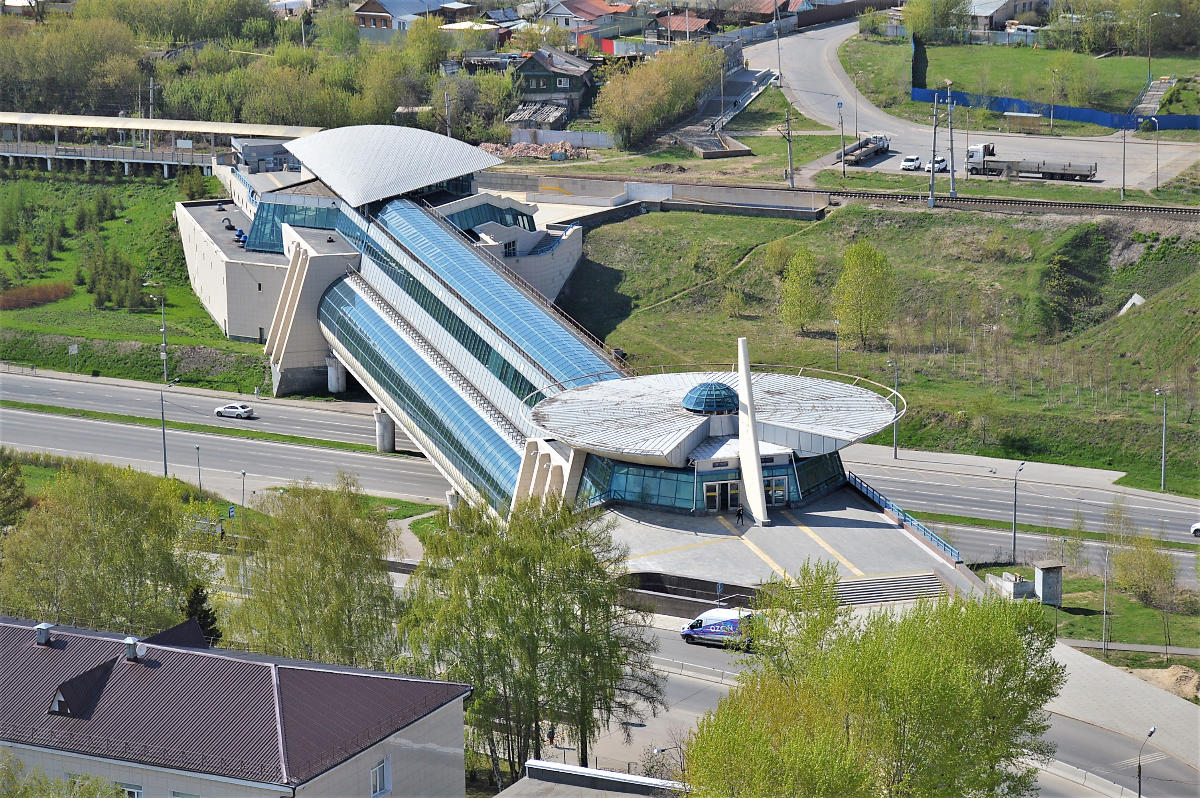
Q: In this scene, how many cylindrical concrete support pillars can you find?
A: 3